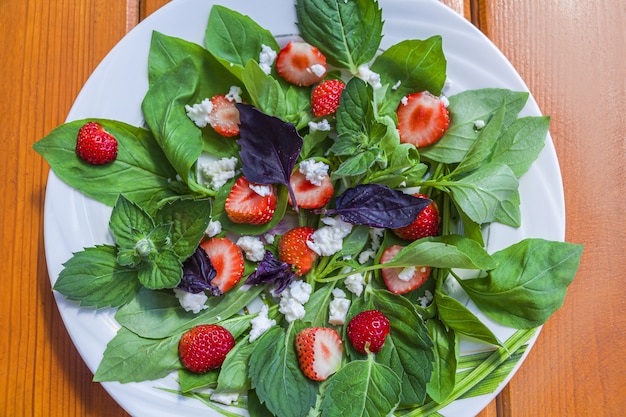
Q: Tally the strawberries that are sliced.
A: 8